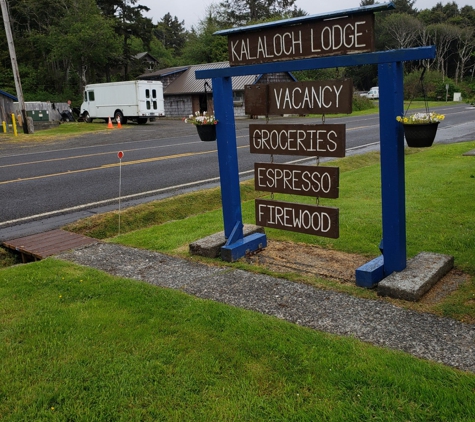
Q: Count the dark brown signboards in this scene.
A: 5